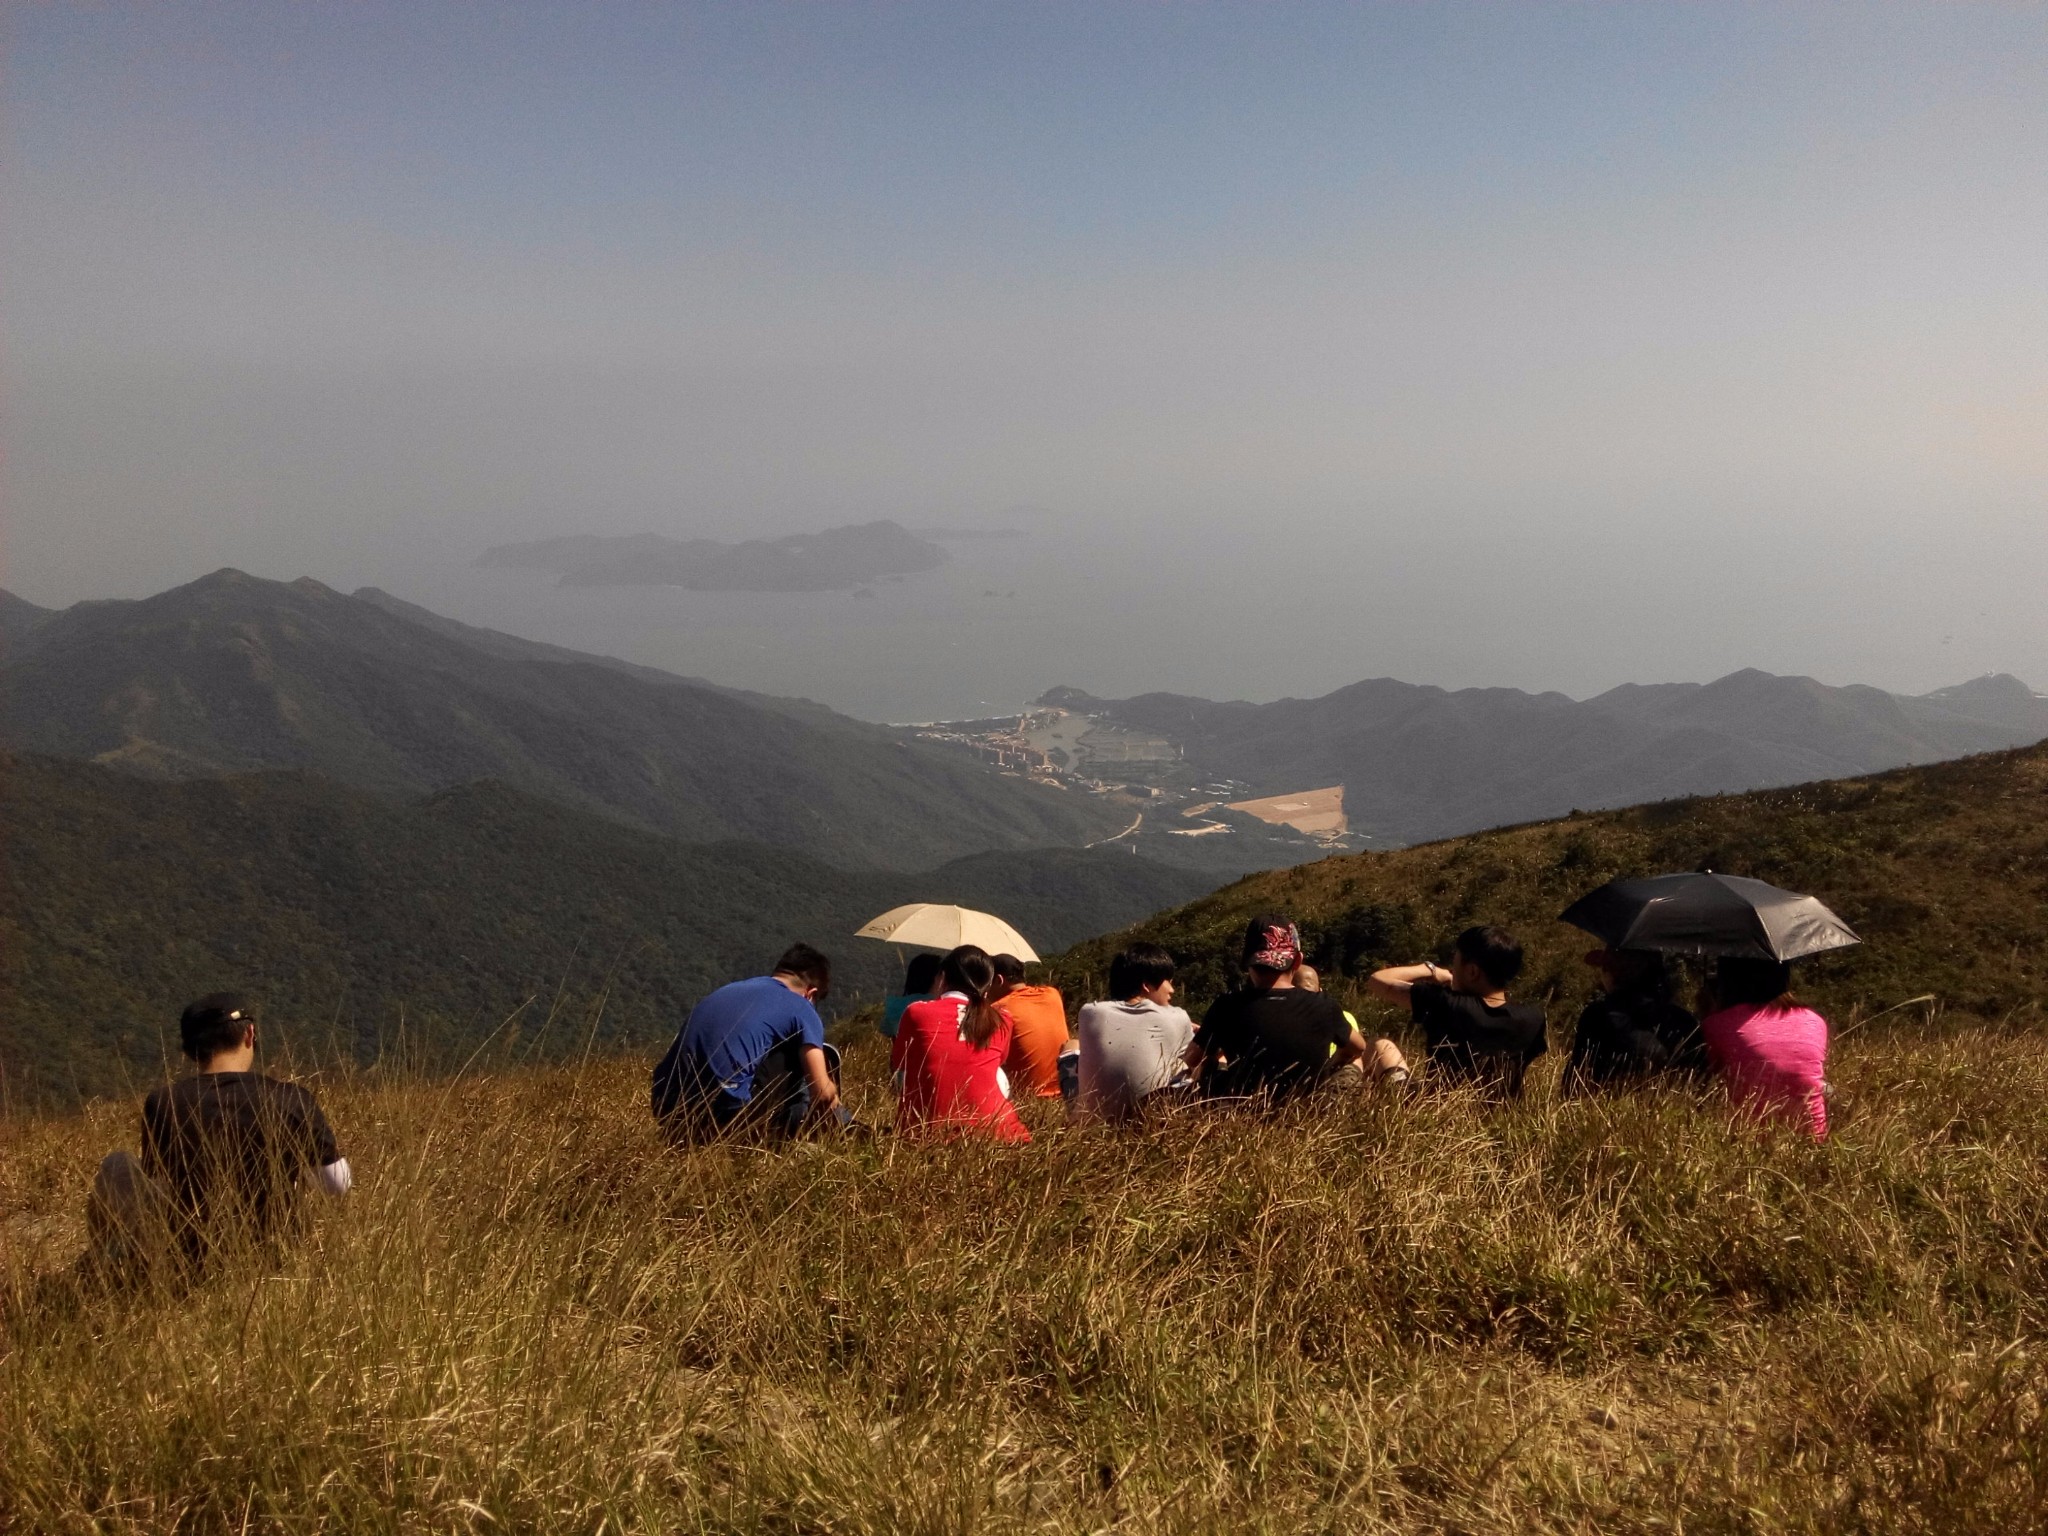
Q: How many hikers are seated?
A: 11